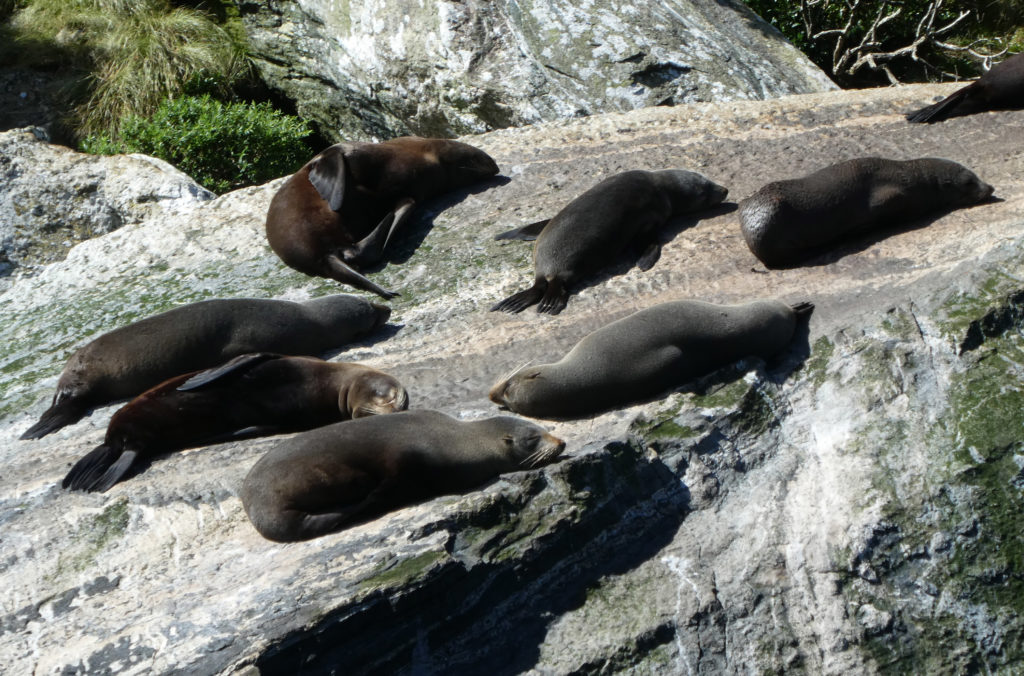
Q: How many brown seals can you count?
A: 2